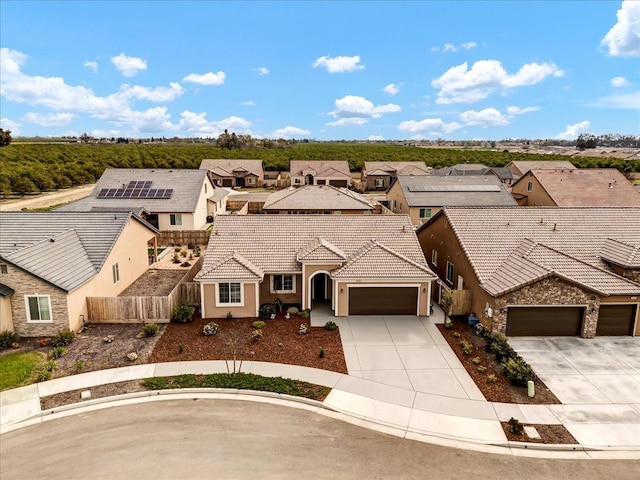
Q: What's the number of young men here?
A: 0